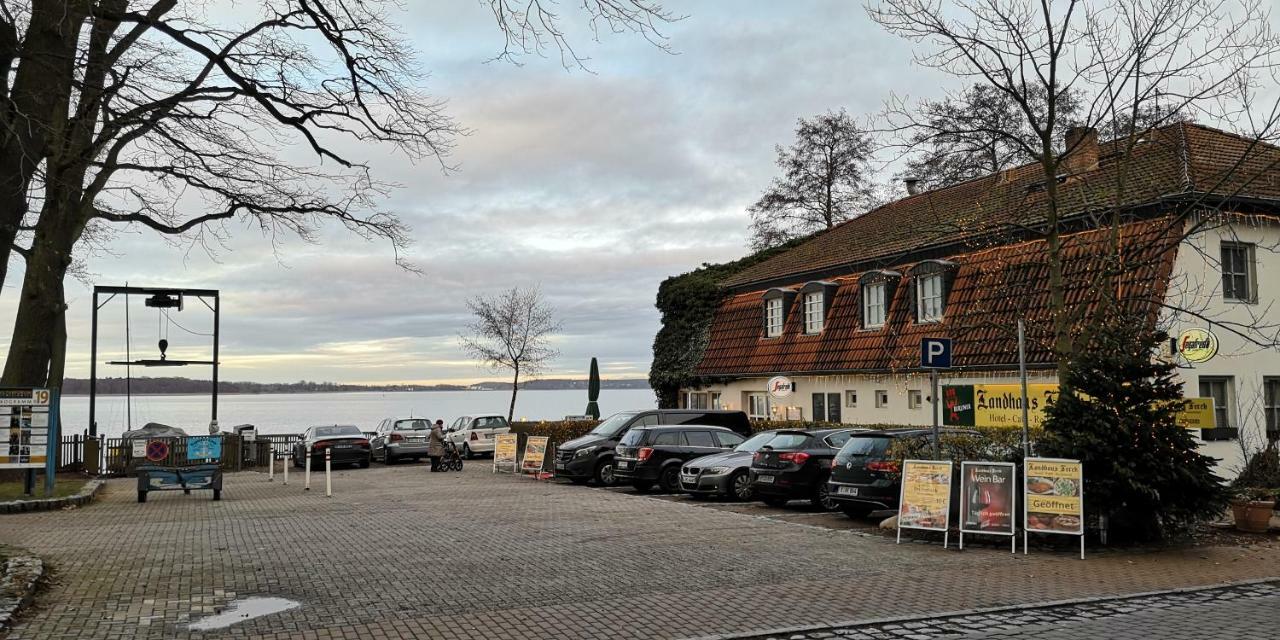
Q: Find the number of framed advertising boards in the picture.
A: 5